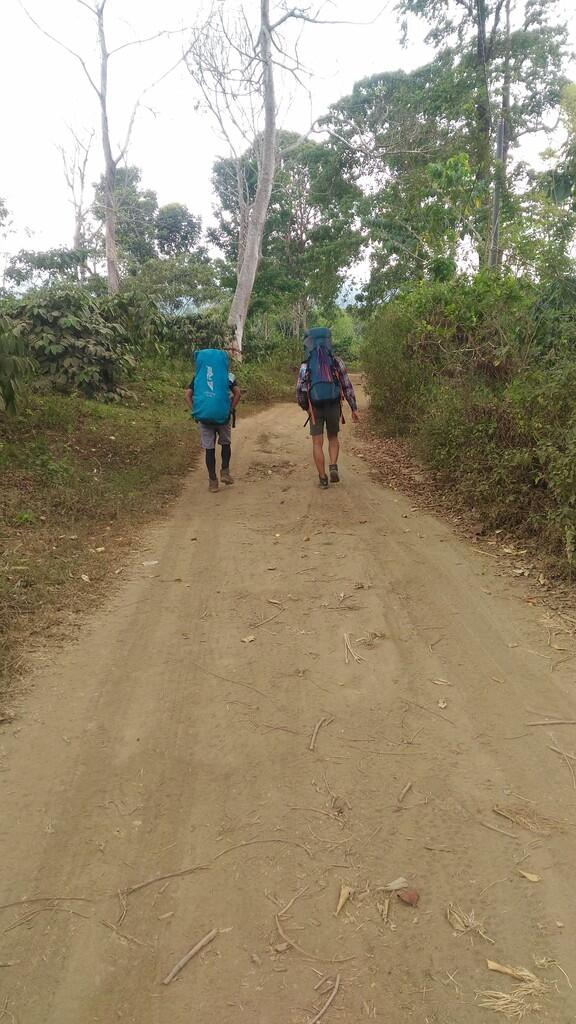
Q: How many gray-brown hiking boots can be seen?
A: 2